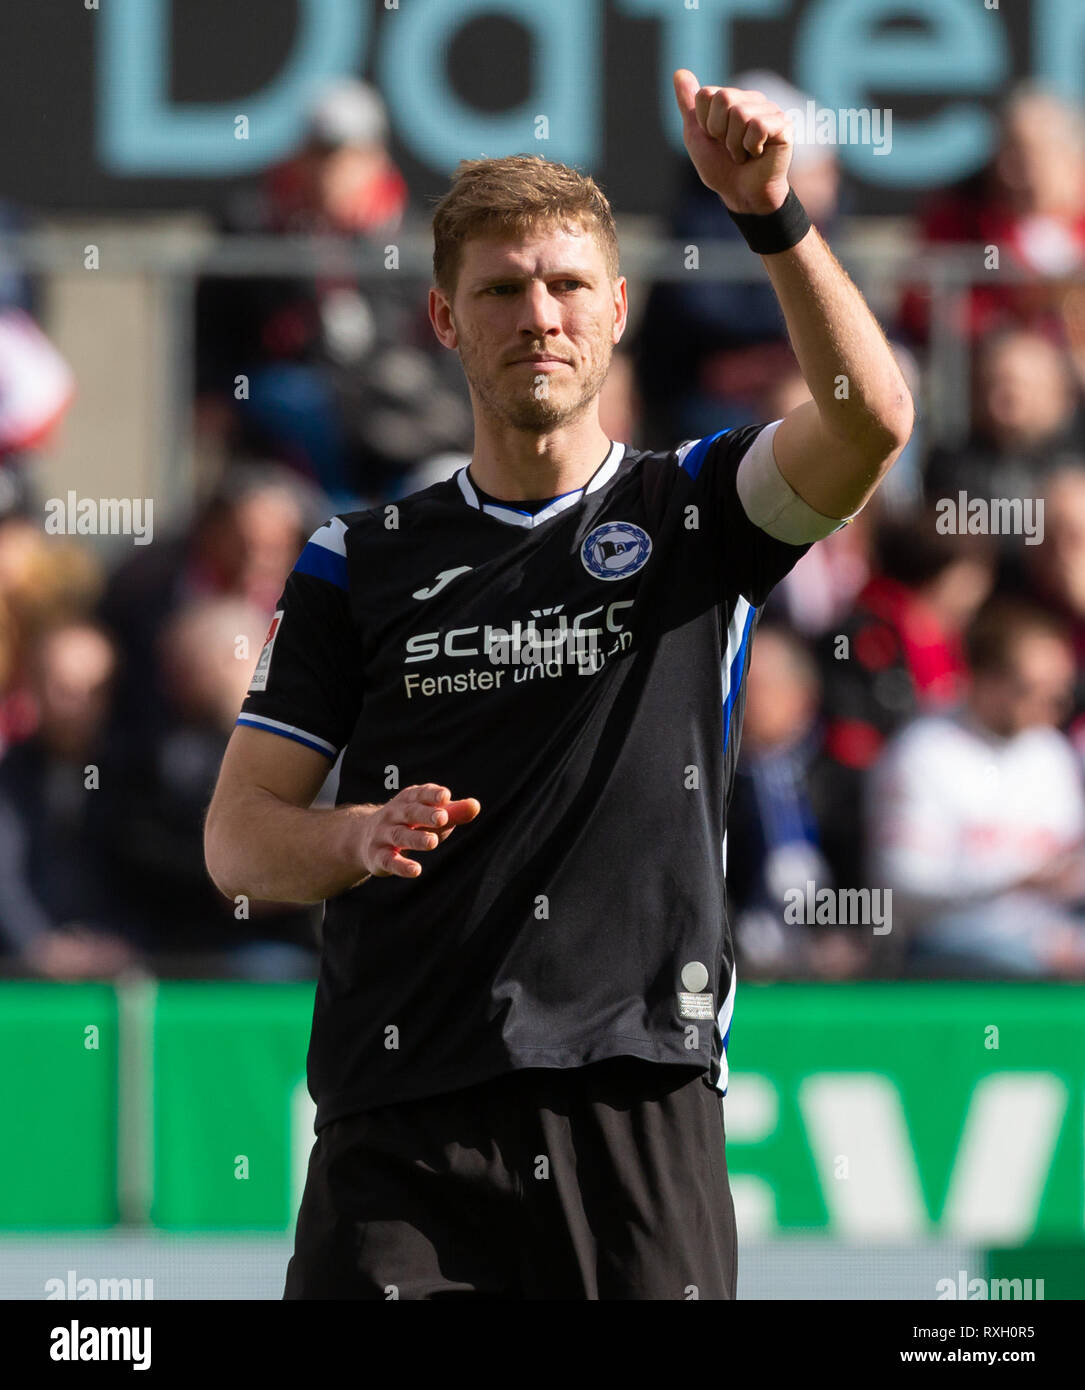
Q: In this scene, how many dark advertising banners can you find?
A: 1